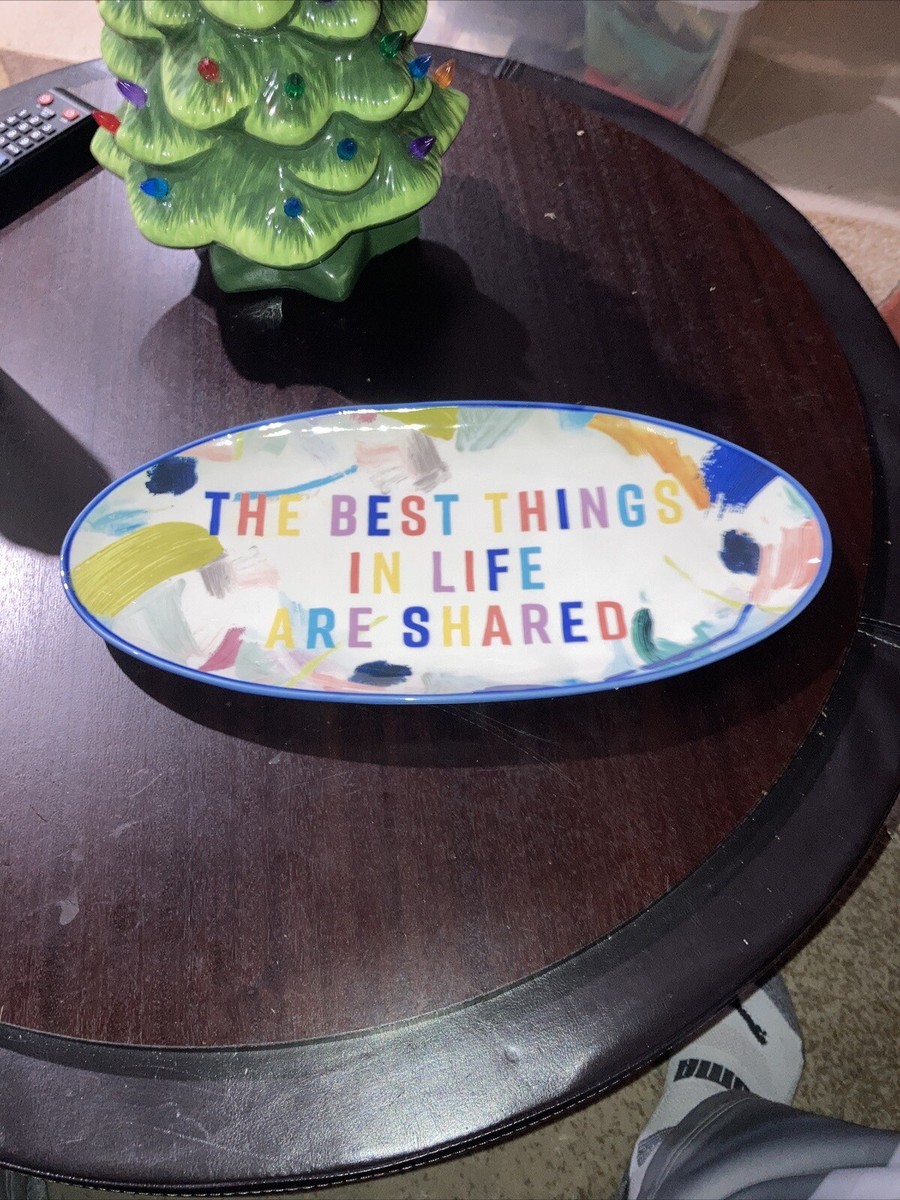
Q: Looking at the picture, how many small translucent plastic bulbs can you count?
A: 11